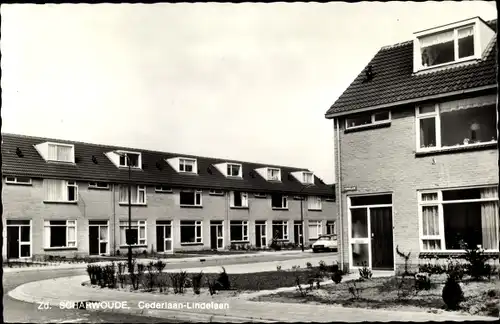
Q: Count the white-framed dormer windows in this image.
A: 7